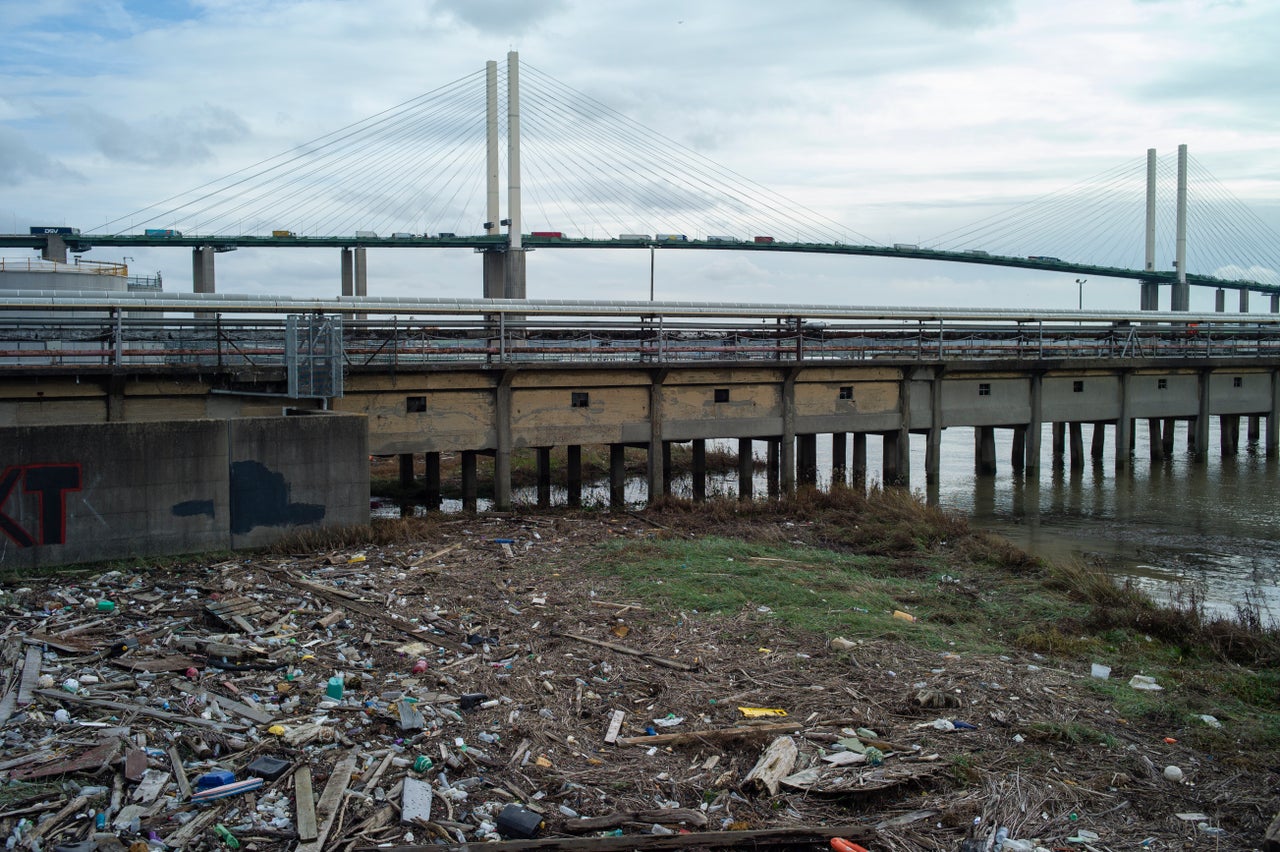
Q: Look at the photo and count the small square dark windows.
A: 8